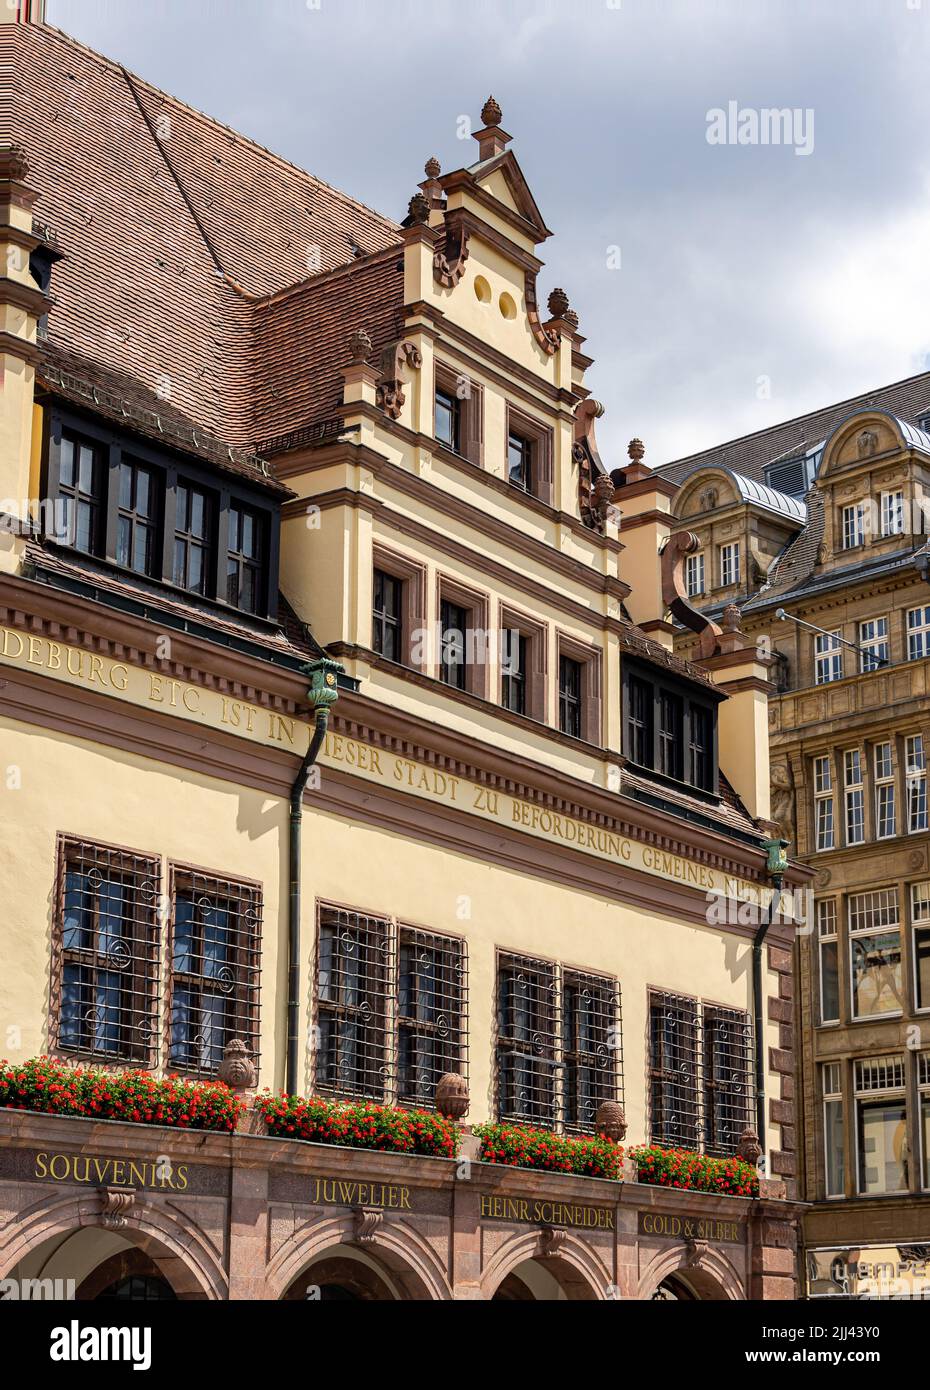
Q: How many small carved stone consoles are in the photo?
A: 4